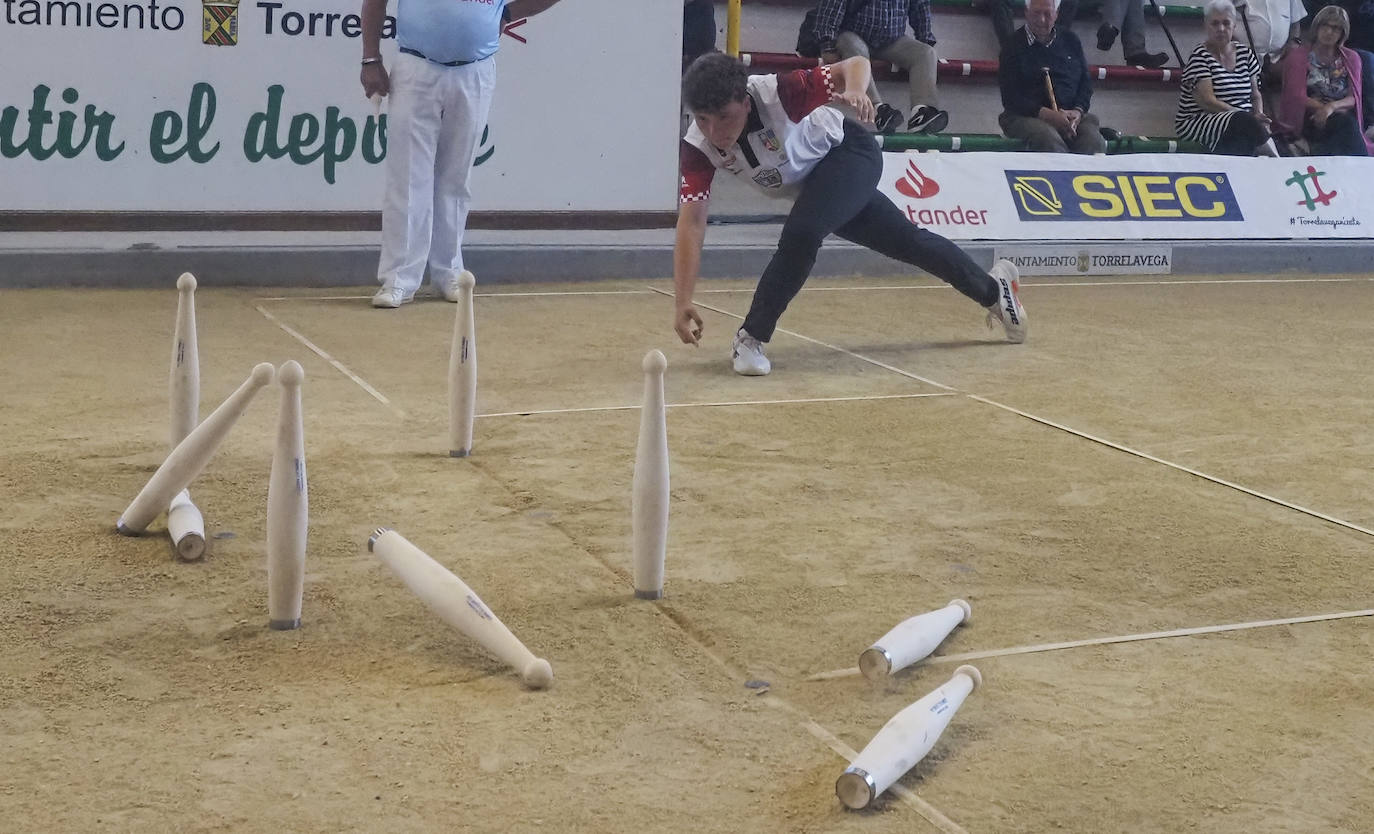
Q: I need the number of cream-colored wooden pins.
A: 9